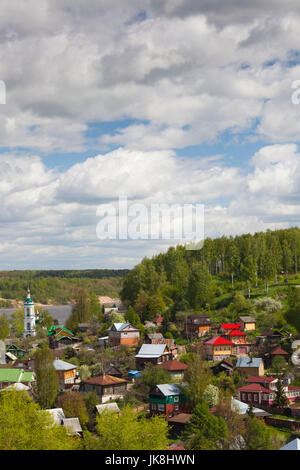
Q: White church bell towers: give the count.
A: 1